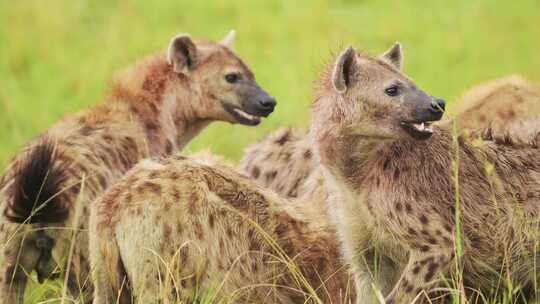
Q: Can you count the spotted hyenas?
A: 5